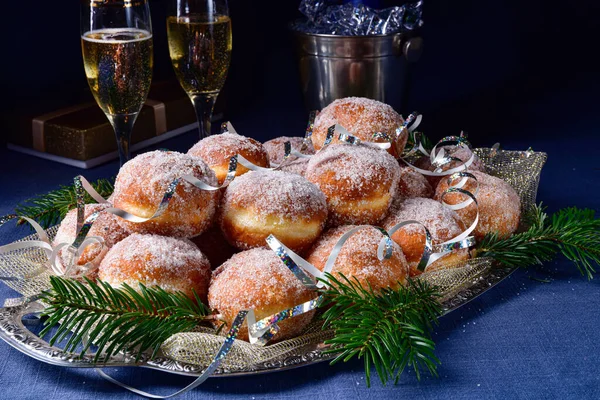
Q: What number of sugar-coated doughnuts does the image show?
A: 15